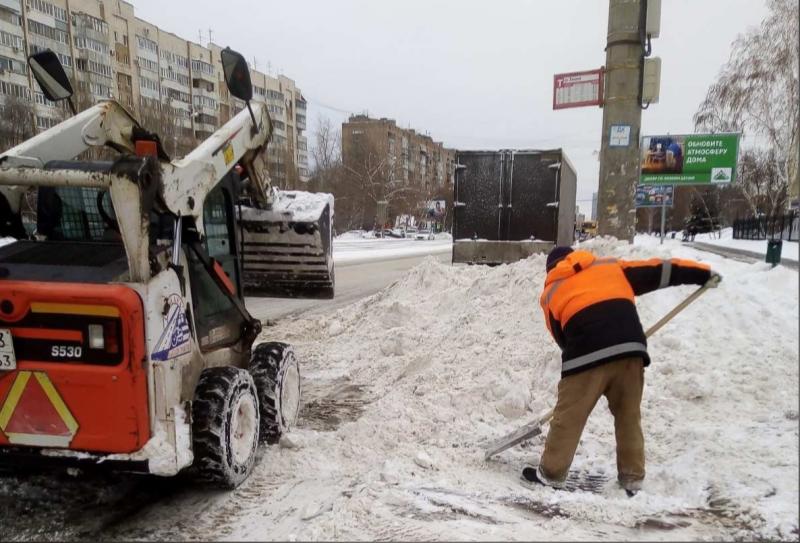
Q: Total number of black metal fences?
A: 1